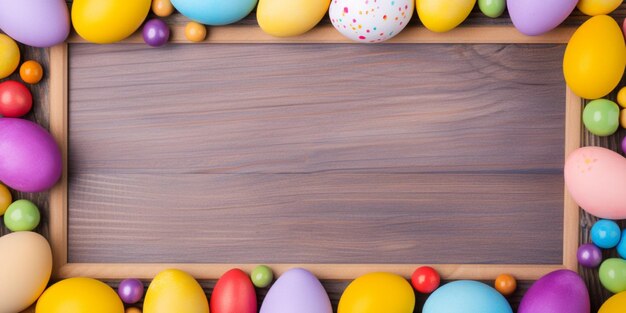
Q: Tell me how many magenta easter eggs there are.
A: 2